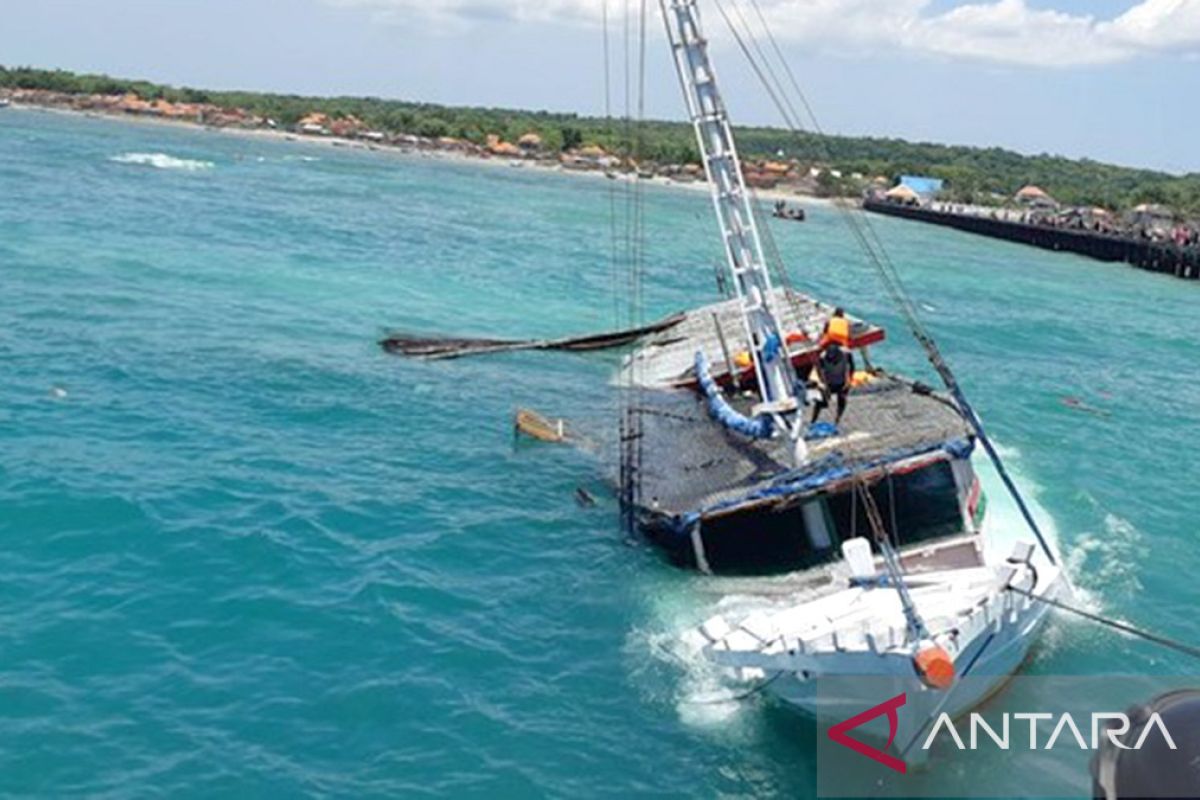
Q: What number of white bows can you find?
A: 1